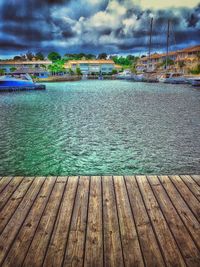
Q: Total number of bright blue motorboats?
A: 1